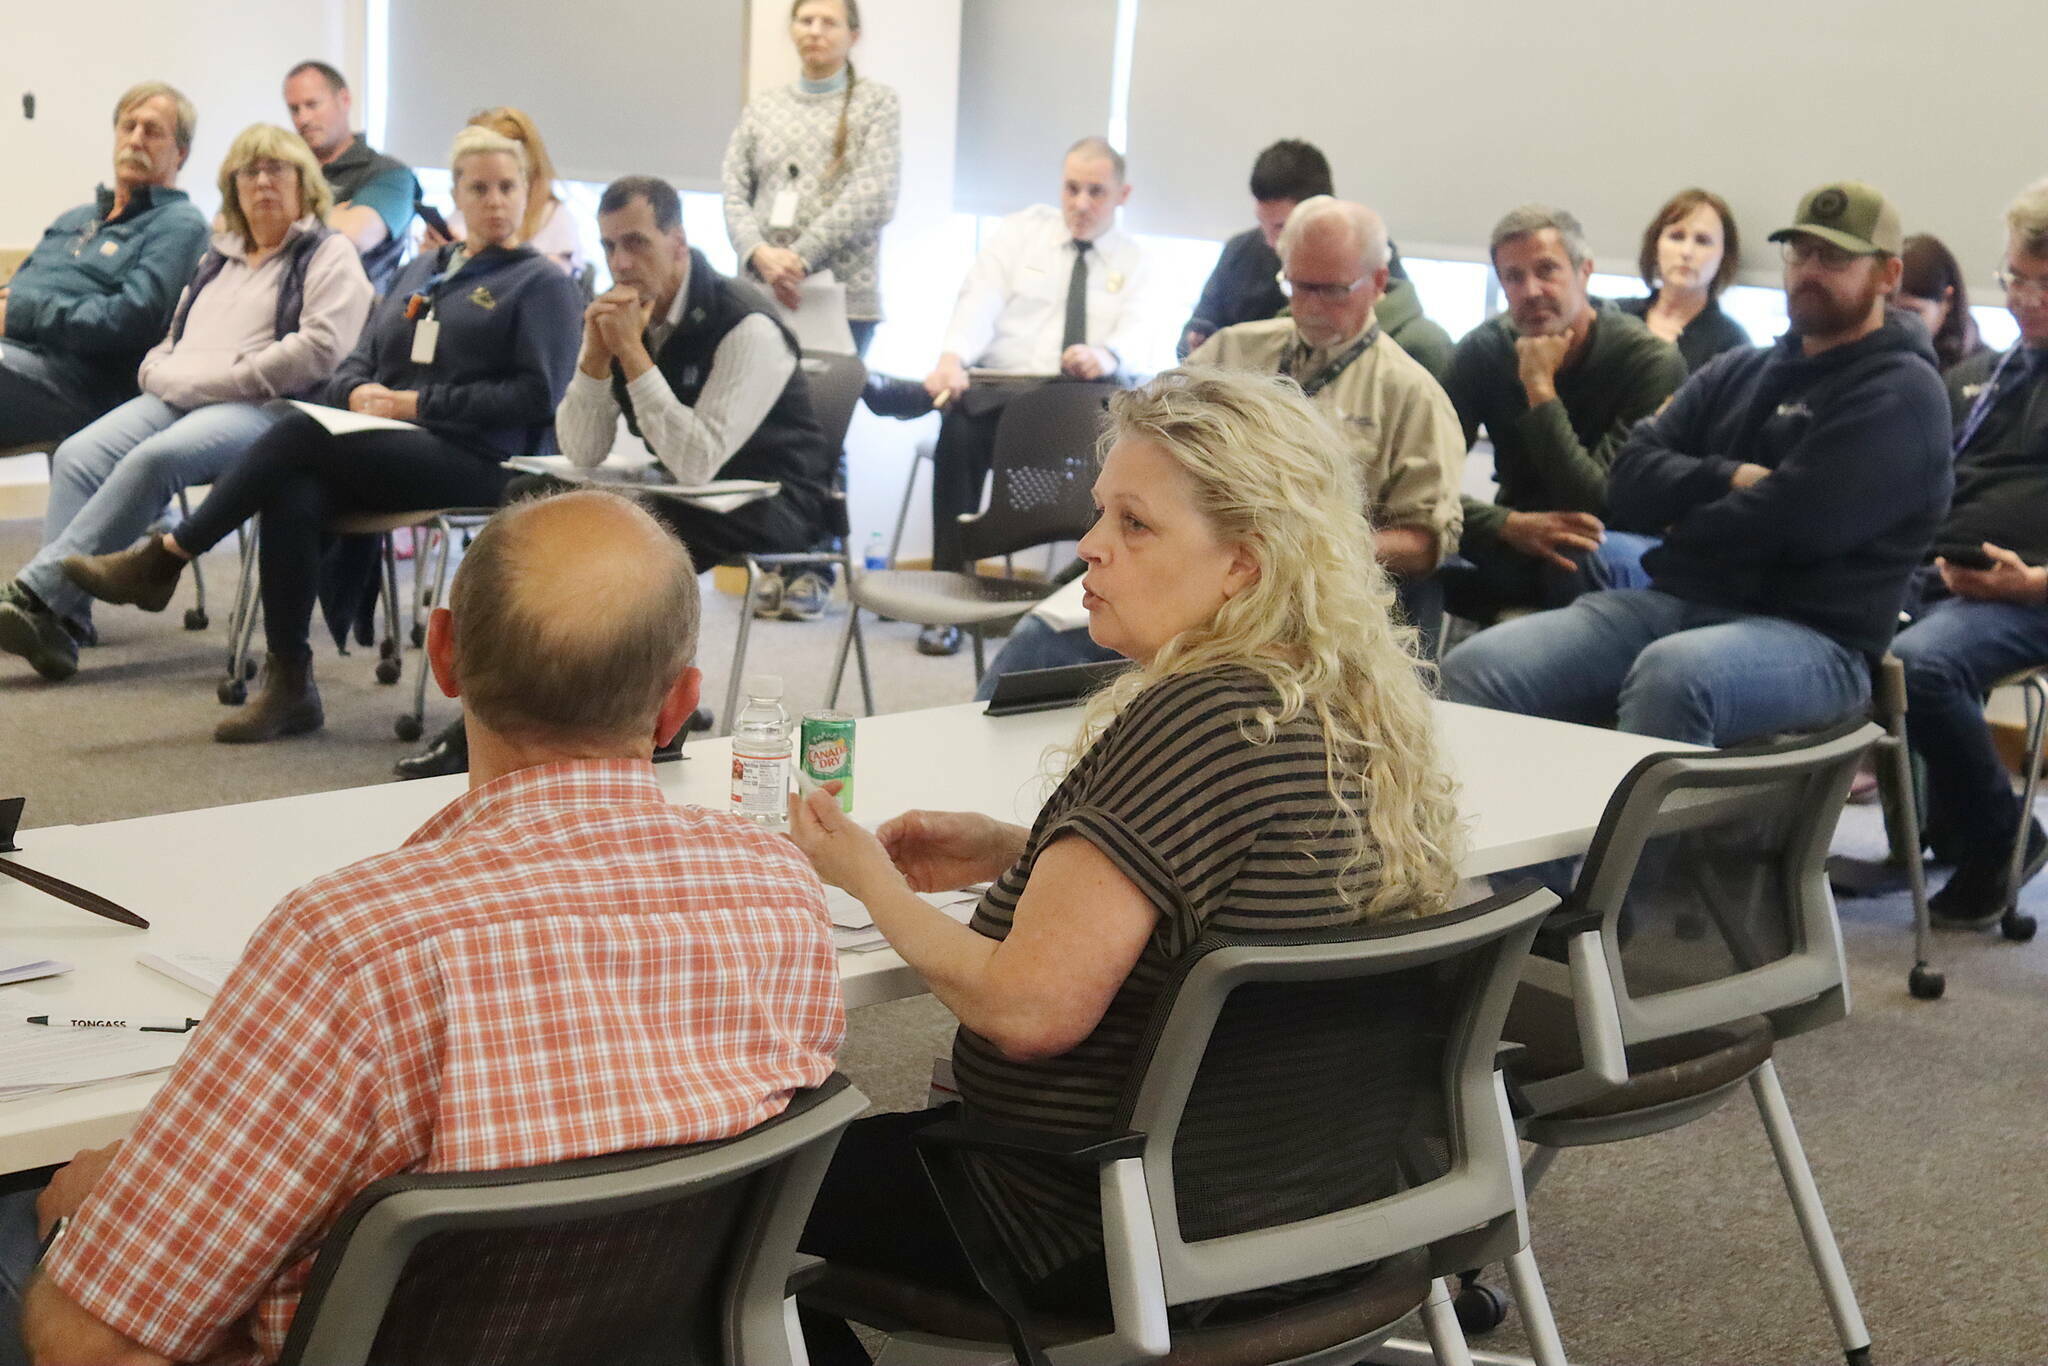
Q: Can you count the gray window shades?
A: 3